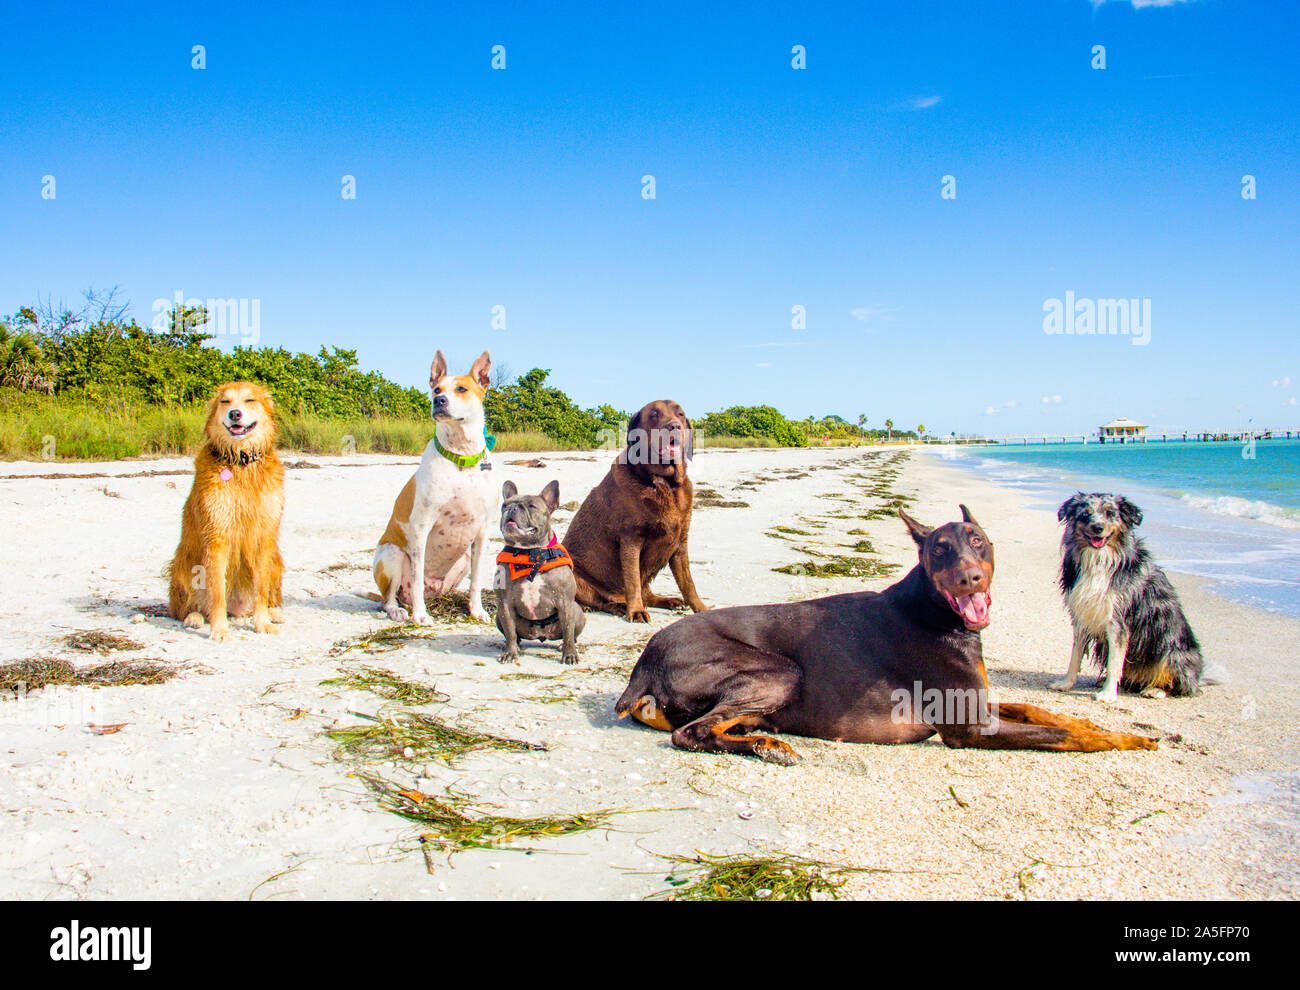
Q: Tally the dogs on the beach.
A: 6